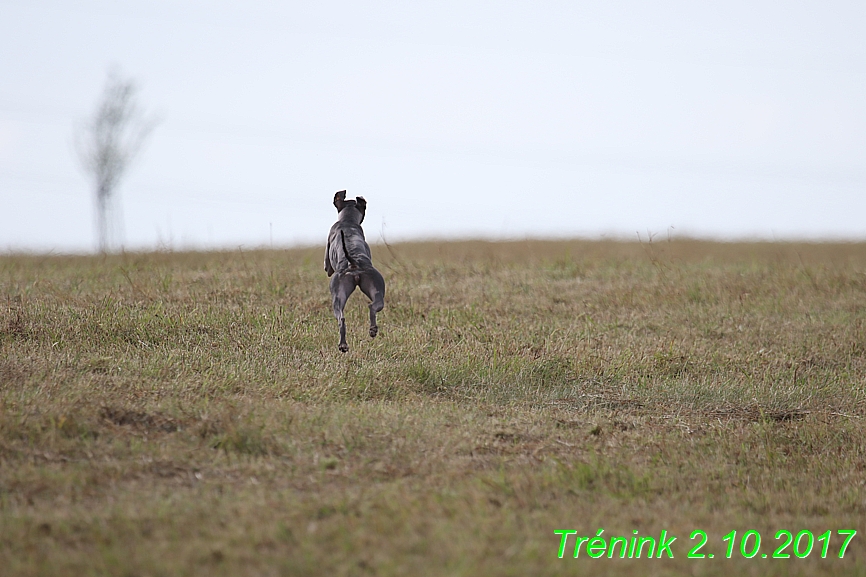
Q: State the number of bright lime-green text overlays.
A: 1